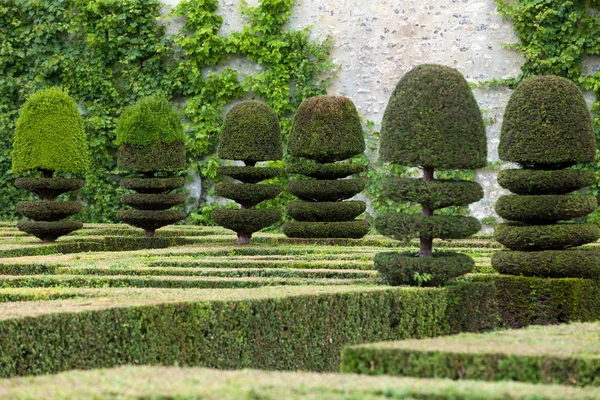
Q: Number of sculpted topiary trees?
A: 6